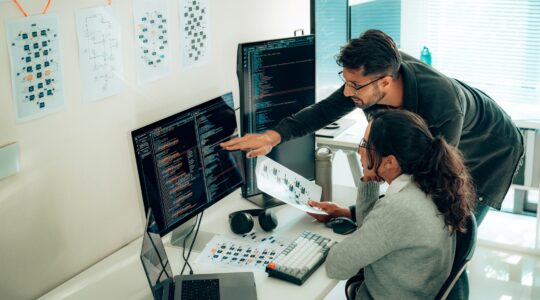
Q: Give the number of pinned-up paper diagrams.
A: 4